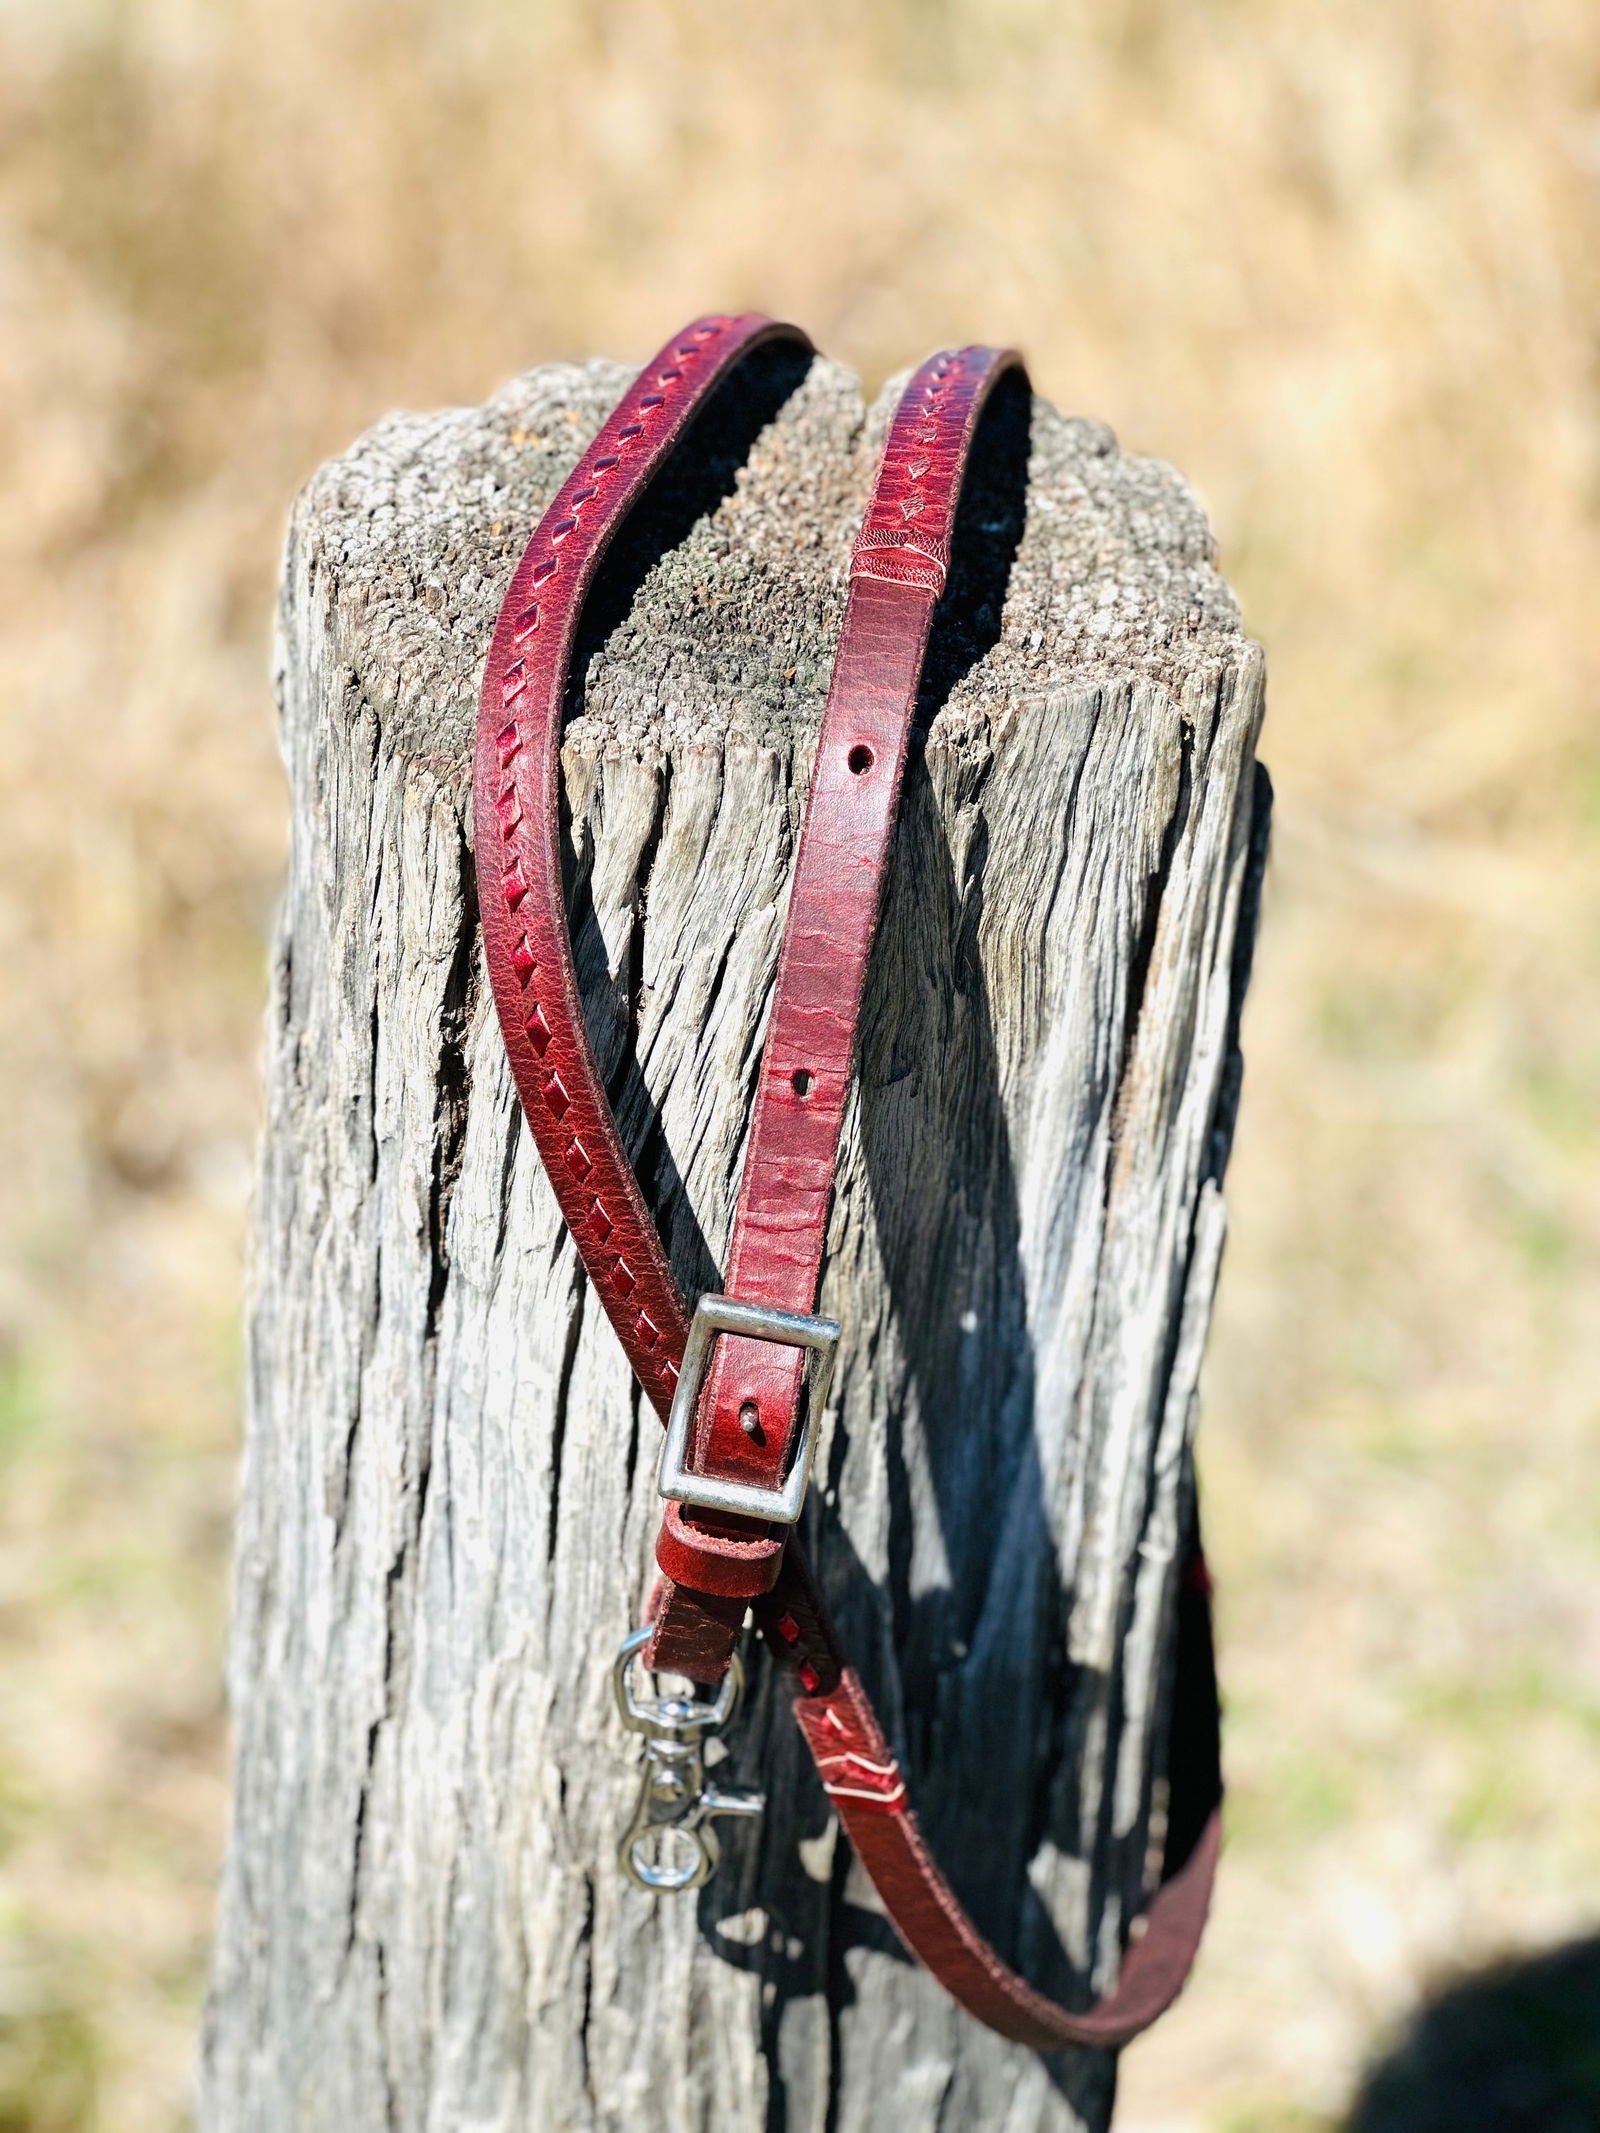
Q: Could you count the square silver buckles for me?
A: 1